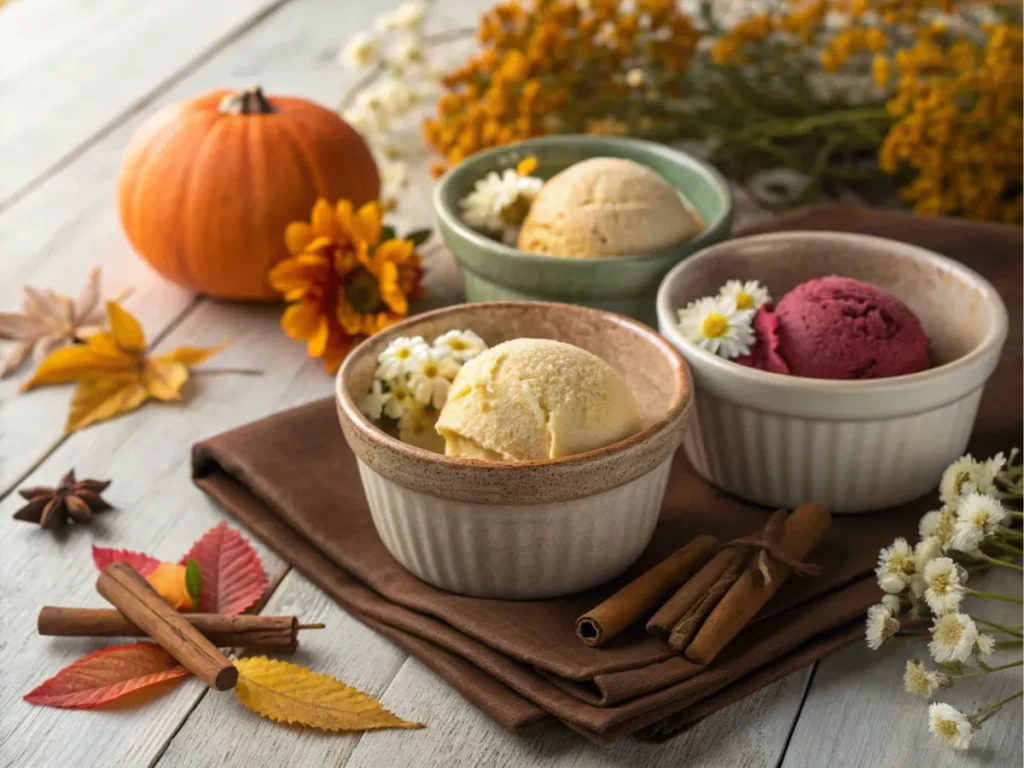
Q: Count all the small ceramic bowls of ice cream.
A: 3